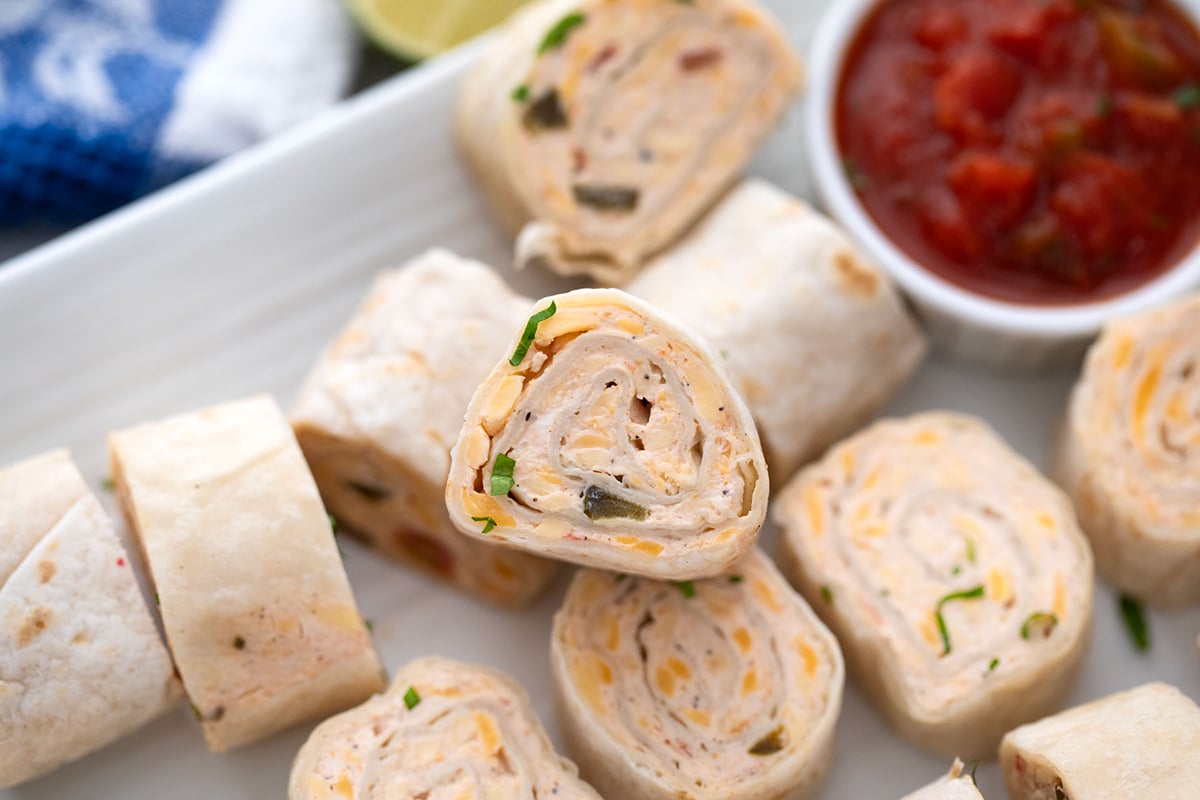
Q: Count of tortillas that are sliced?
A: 12